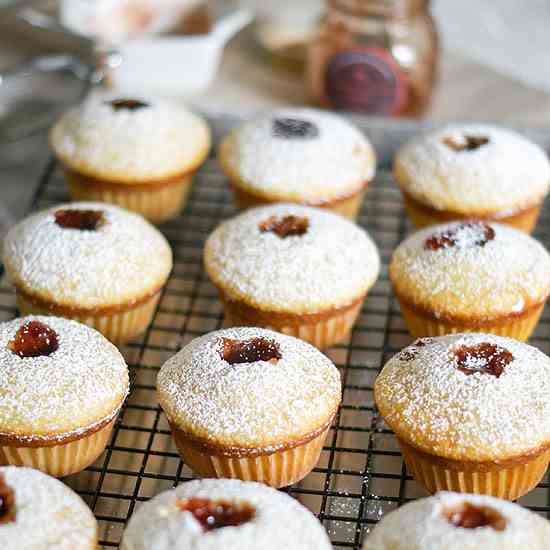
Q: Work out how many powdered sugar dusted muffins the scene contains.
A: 12